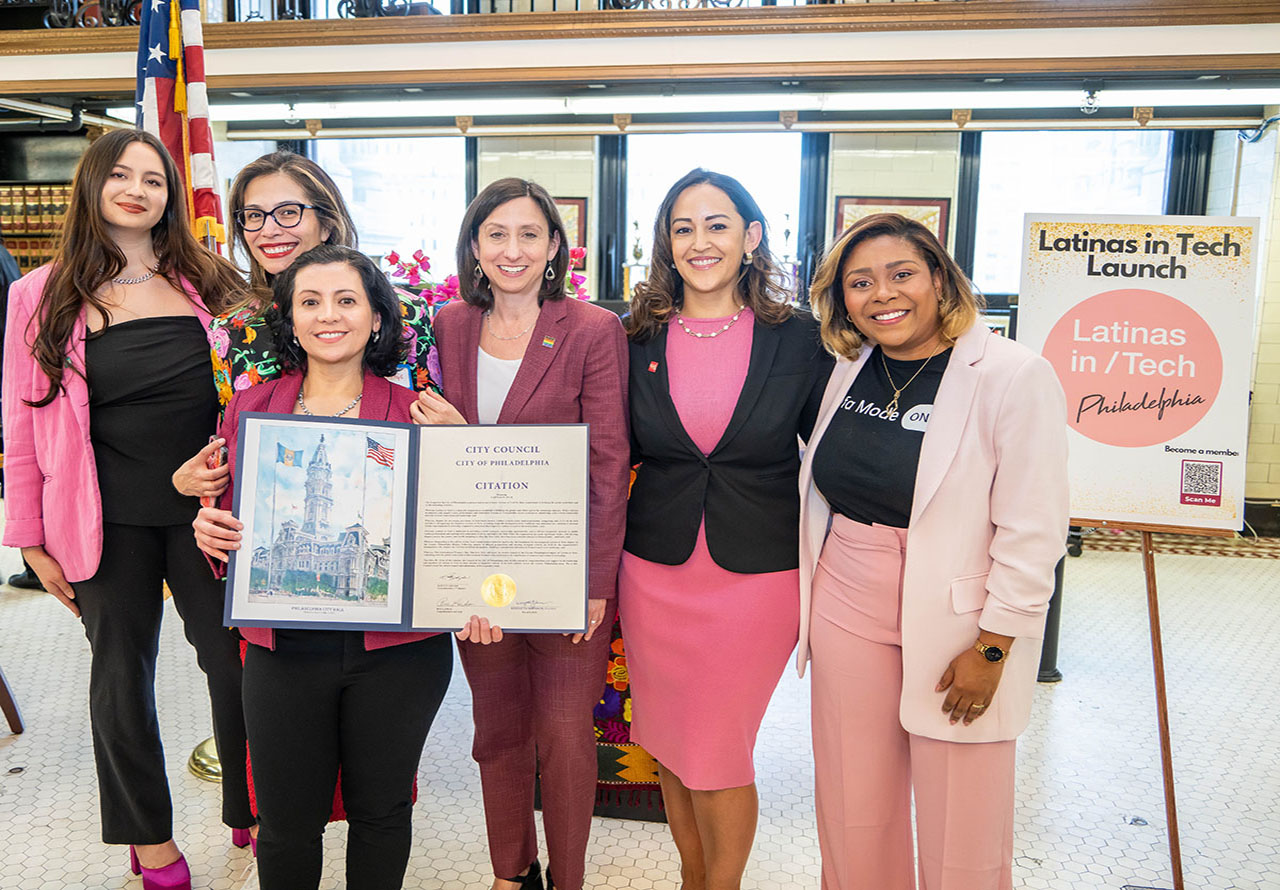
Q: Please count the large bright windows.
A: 3